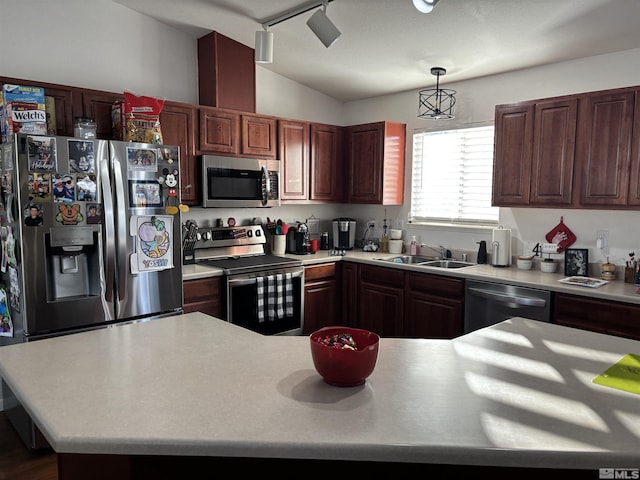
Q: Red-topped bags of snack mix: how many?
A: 1